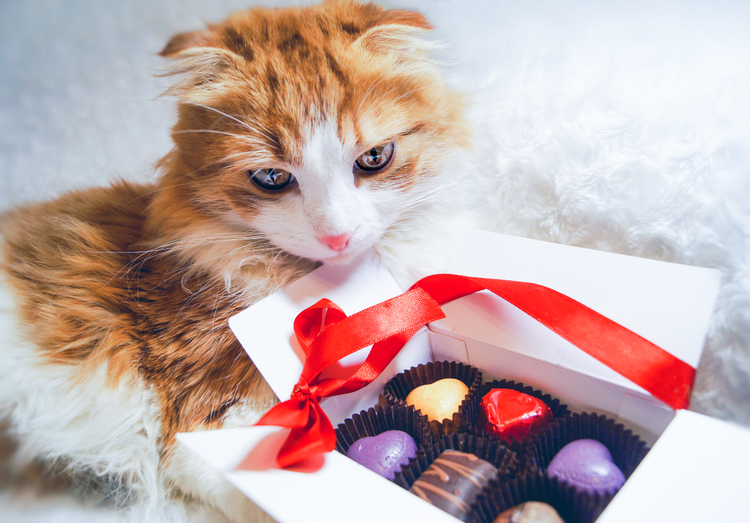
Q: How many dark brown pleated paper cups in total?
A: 6